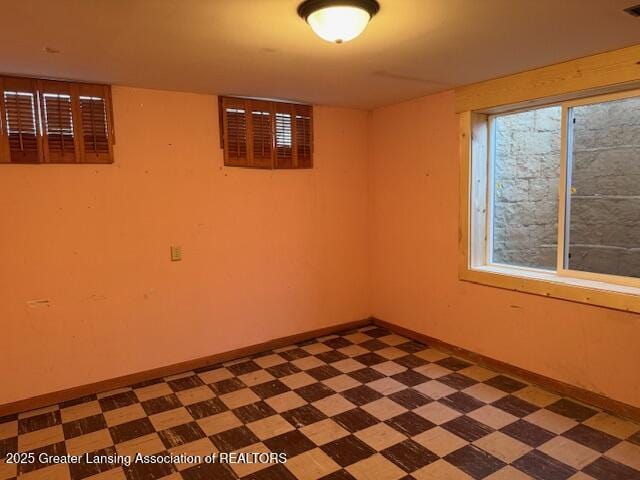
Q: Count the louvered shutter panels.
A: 7